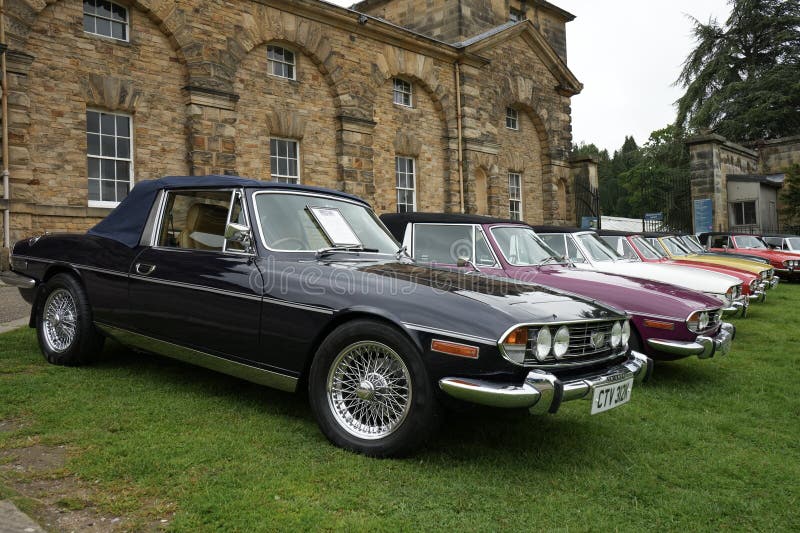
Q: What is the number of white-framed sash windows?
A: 8